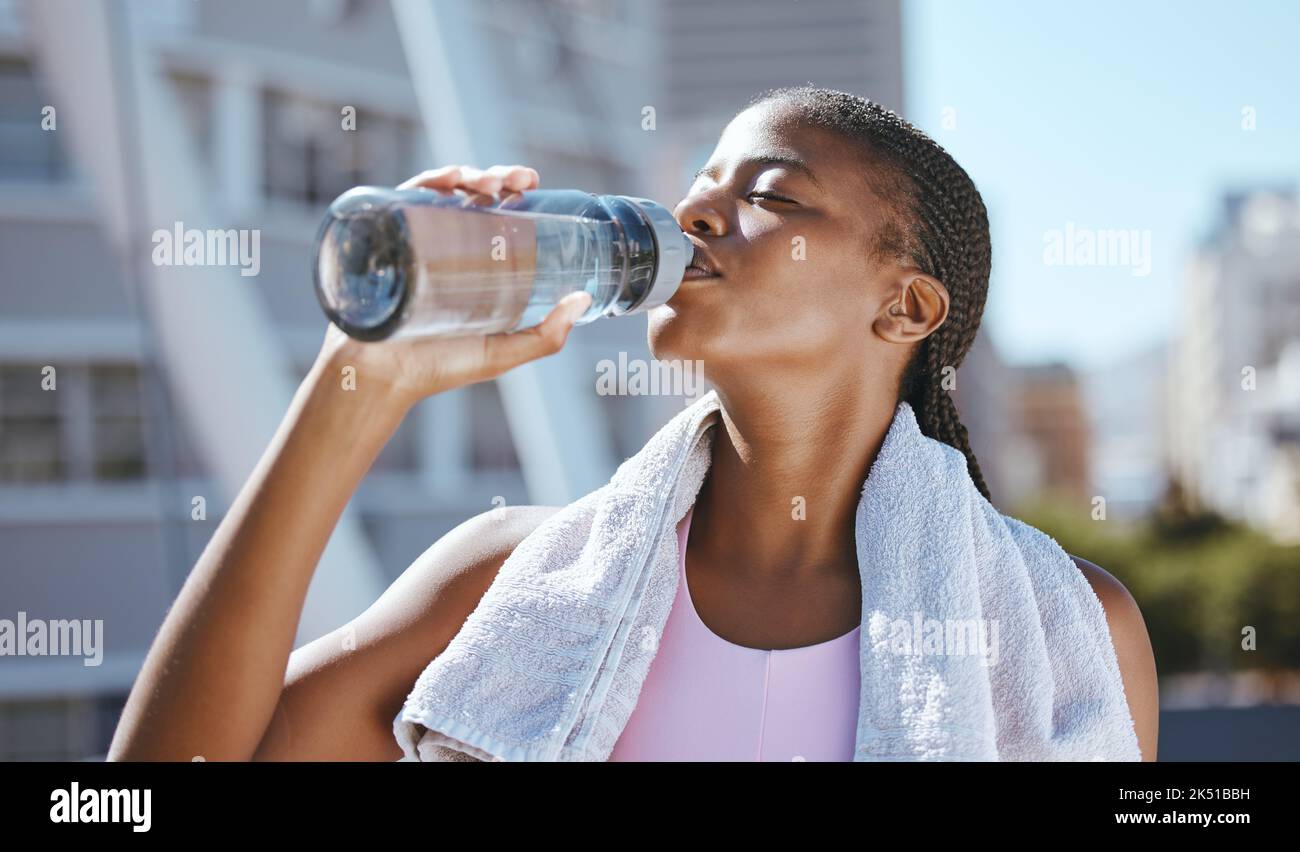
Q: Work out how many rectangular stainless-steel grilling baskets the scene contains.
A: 0